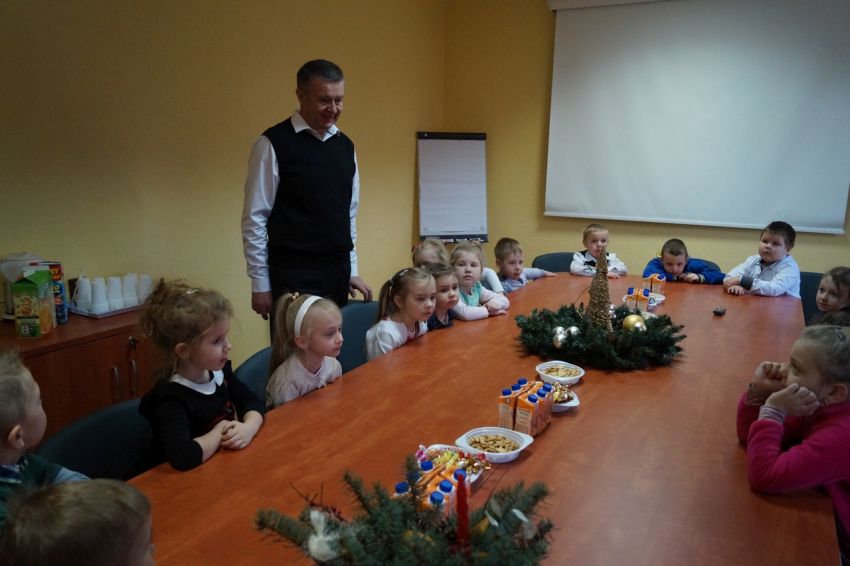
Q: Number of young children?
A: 14